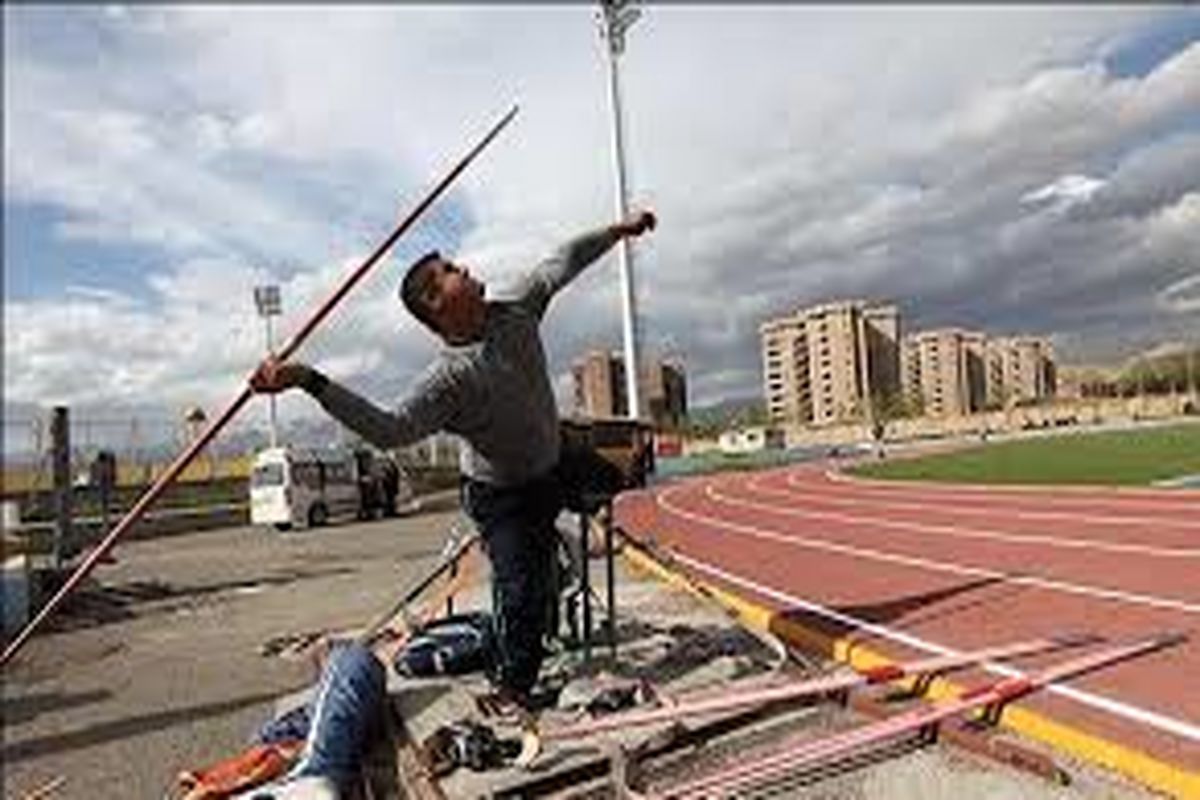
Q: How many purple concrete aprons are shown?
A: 0